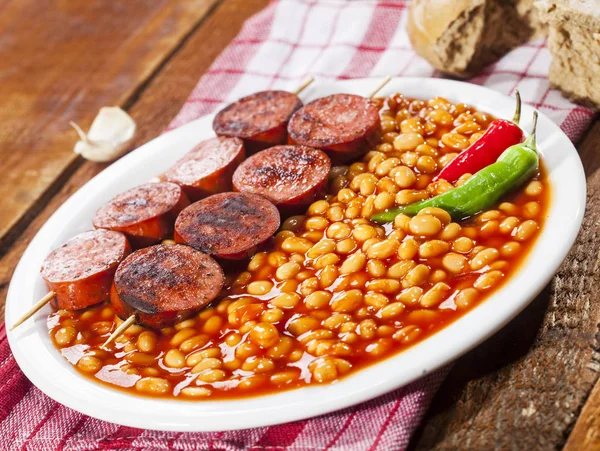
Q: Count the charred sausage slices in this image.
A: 8